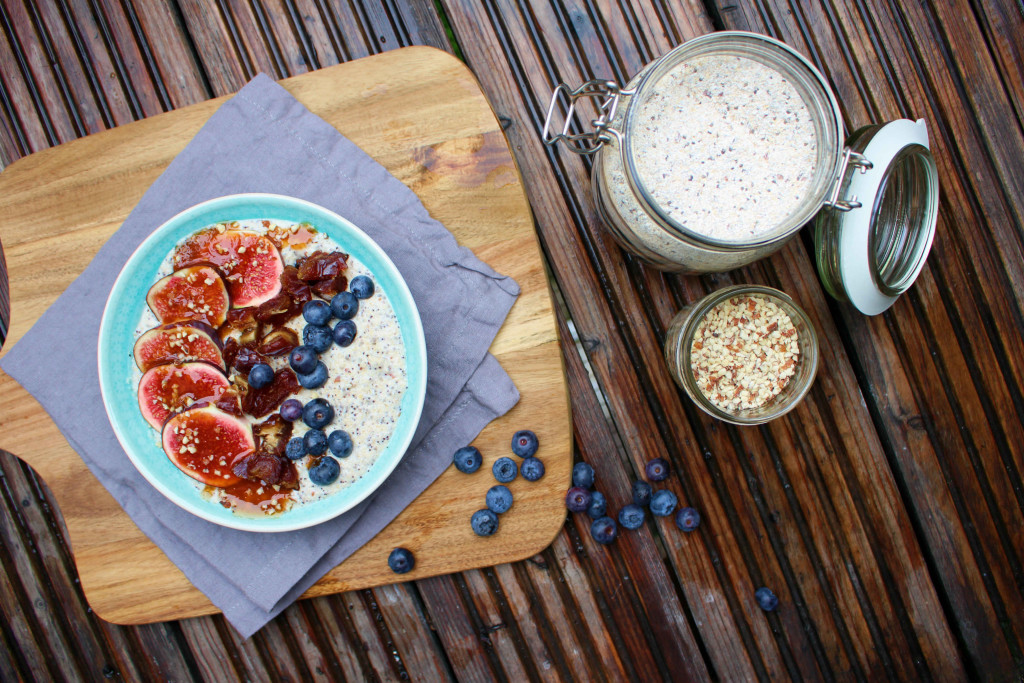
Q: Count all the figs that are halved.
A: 5